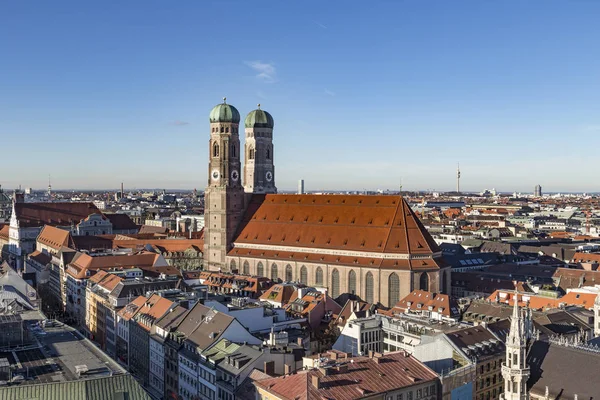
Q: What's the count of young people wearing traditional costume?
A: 0